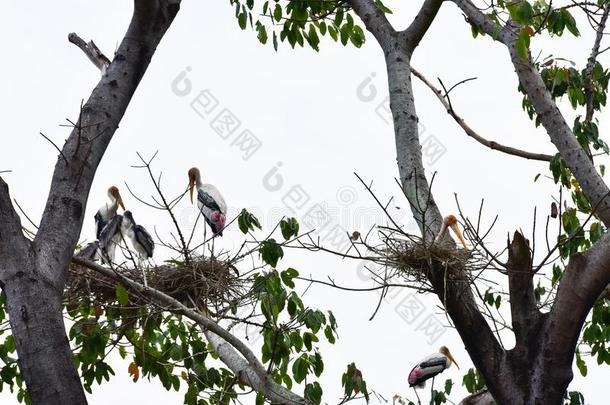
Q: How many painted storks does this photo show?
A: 7